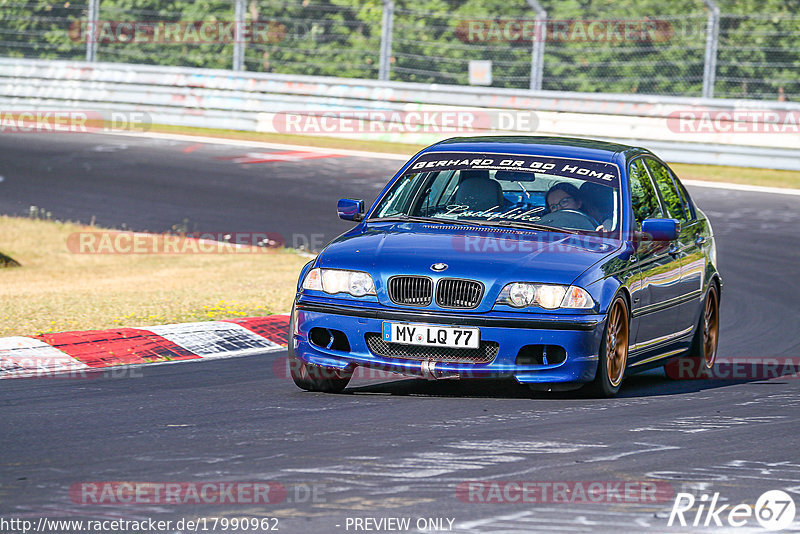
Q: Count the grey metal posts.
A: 5